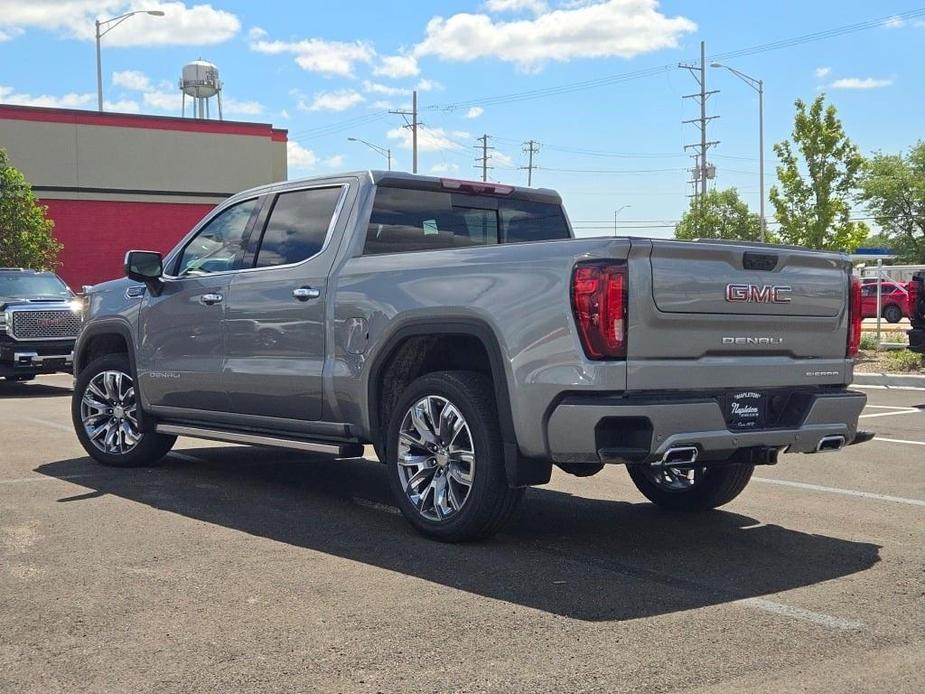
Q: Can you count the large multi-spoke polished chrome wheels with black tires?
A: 3